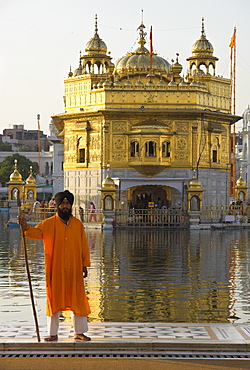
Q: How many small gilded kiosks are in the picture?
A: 5